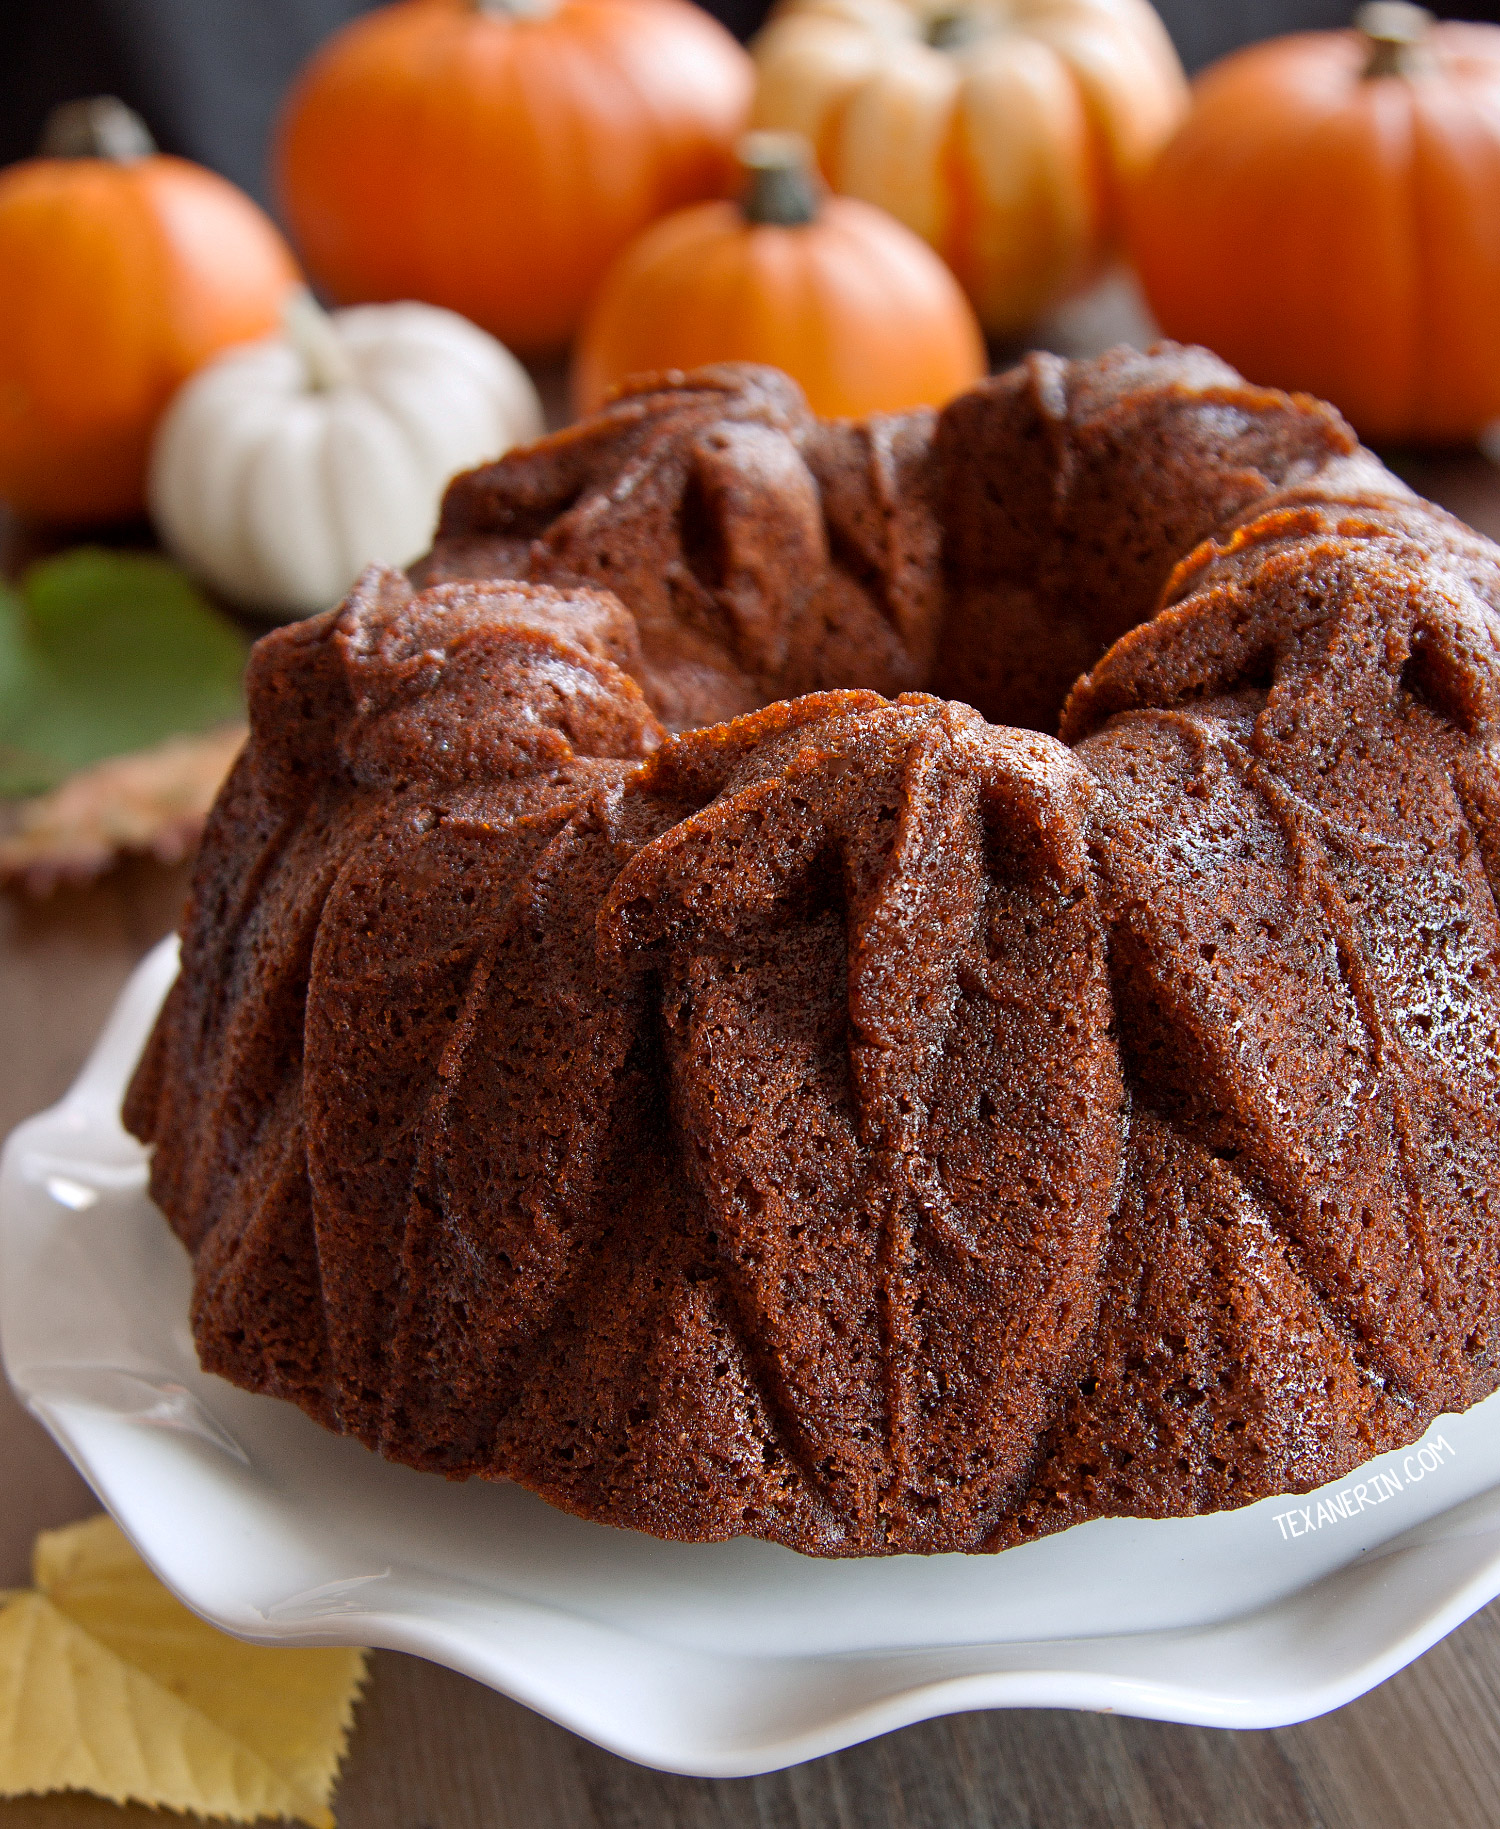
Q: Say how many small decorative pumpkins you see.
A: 6